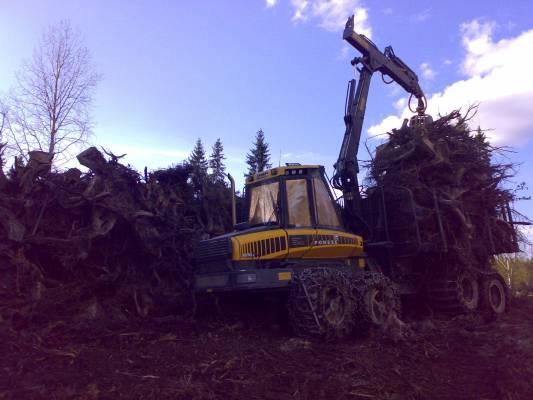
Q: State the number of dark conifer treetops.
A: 3